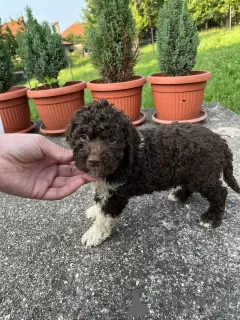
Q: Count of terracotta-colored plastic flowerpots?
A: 4